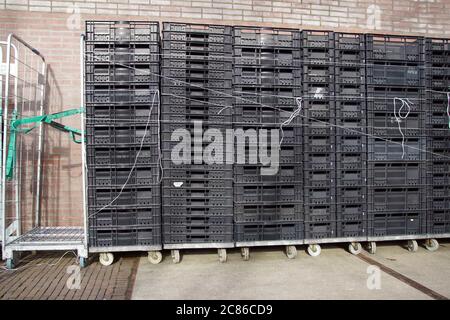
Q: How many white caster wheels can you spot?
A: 11